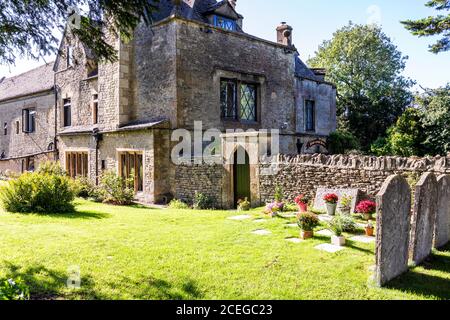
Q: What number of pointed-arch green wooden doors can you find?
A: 1